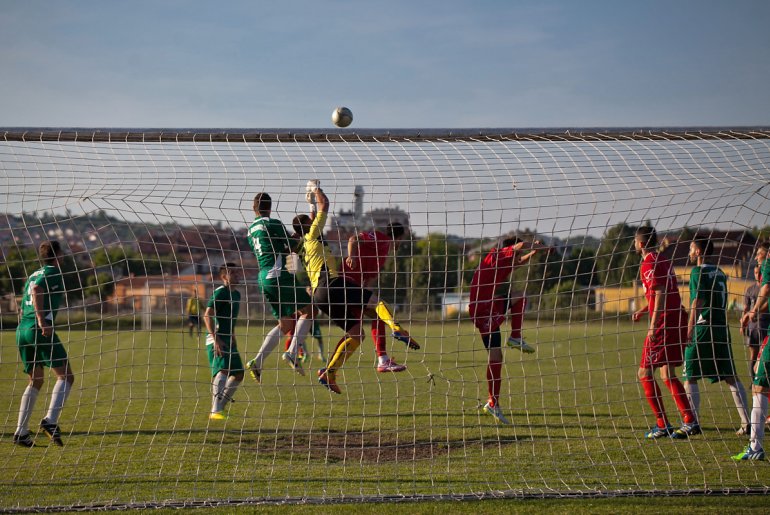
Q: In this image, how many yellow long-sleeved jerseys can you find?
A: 1